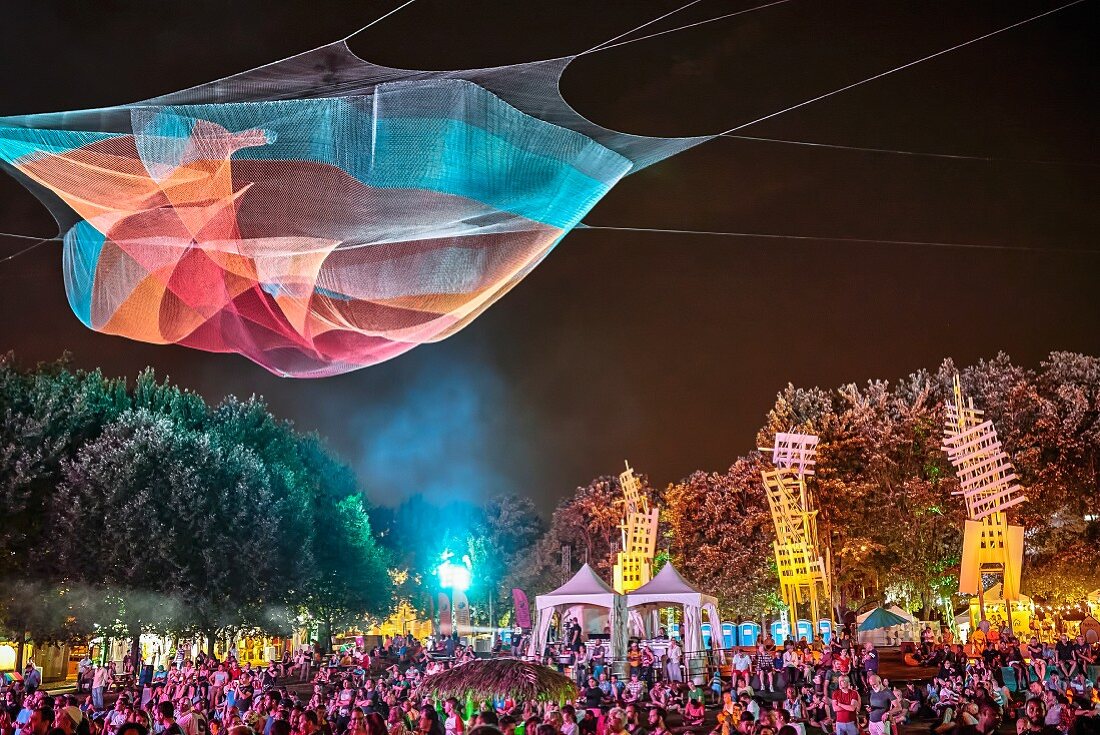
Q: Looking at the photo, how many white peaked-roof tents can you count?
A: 2